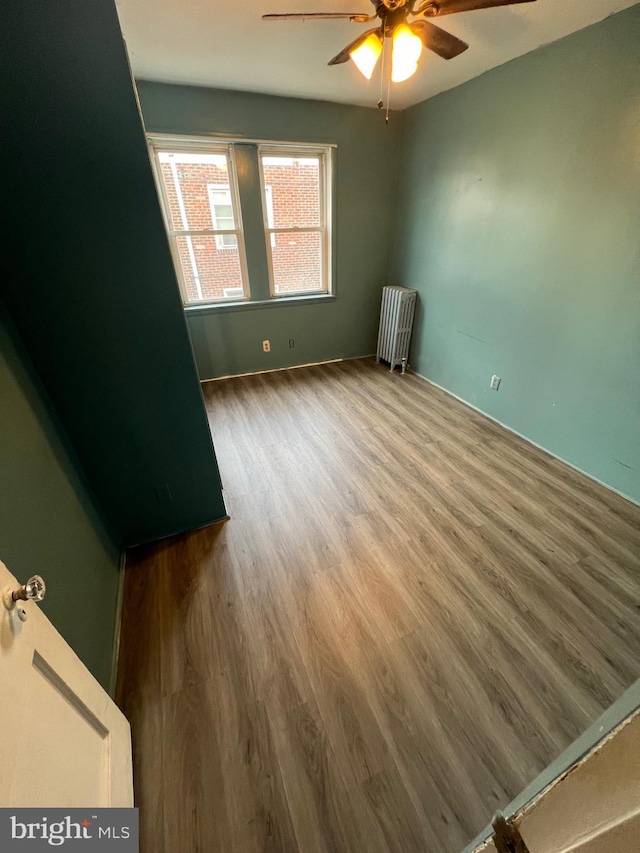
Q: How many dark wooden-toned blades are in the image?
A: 4